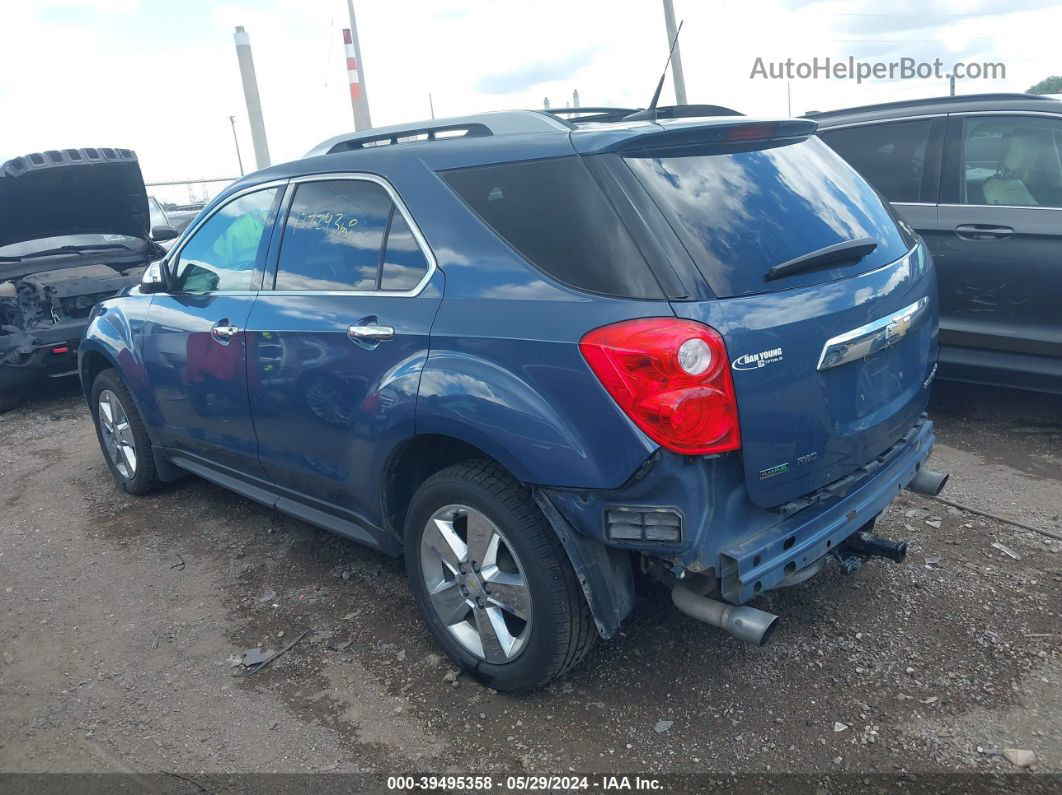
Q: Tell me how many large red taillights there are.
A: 1